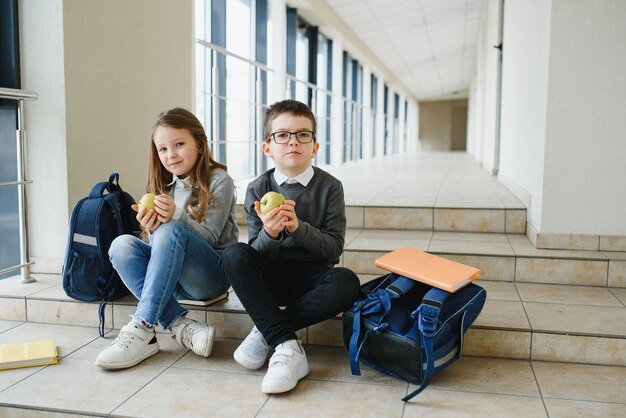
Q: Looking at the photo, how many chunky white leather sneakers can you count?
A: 4